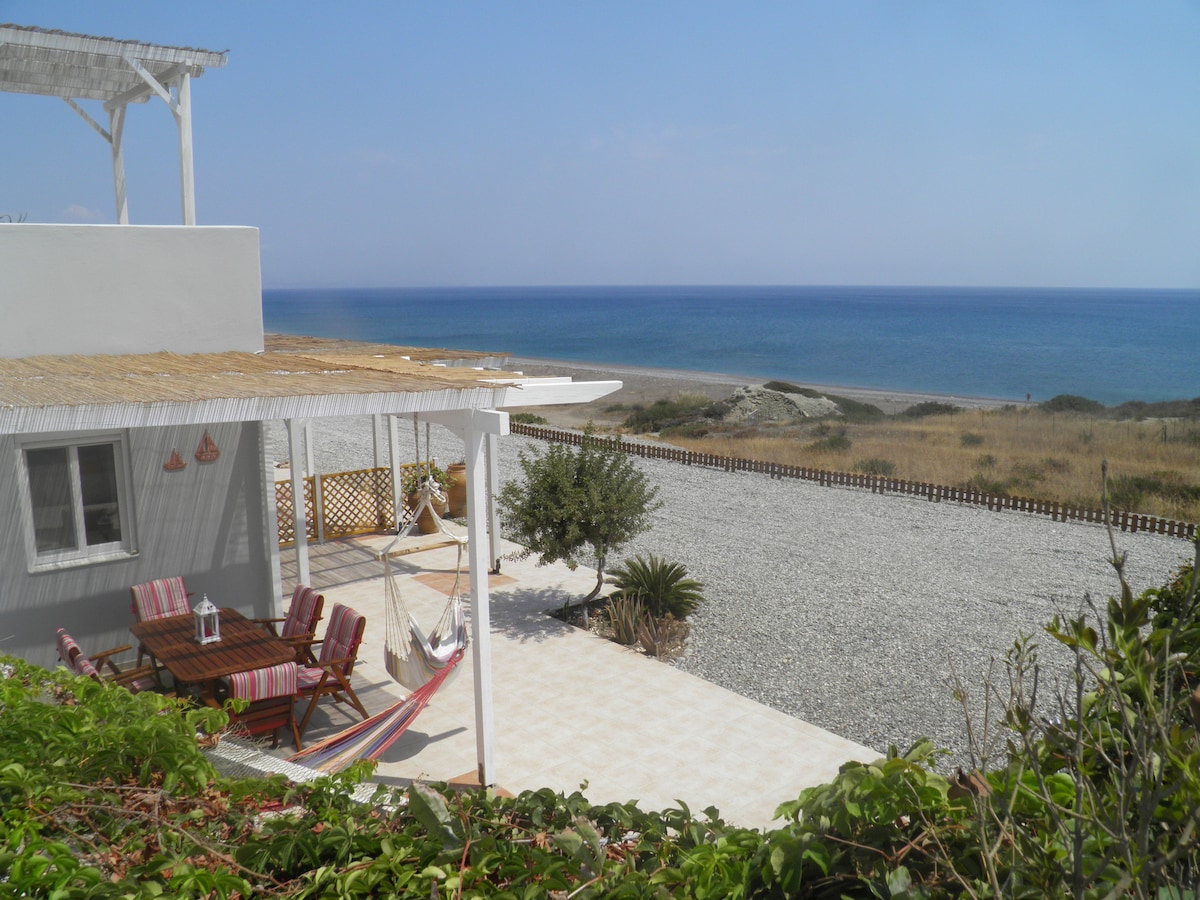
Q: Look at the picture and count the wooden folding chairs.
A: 6